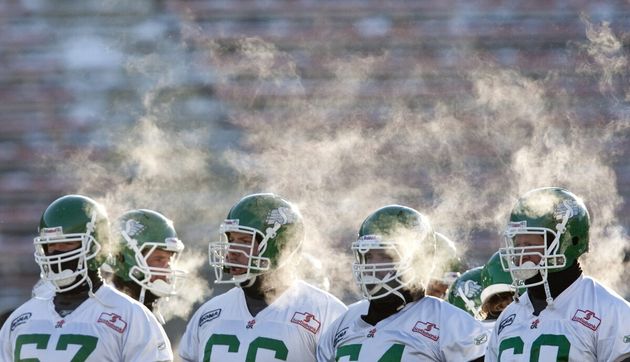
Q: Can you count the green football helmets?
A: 8